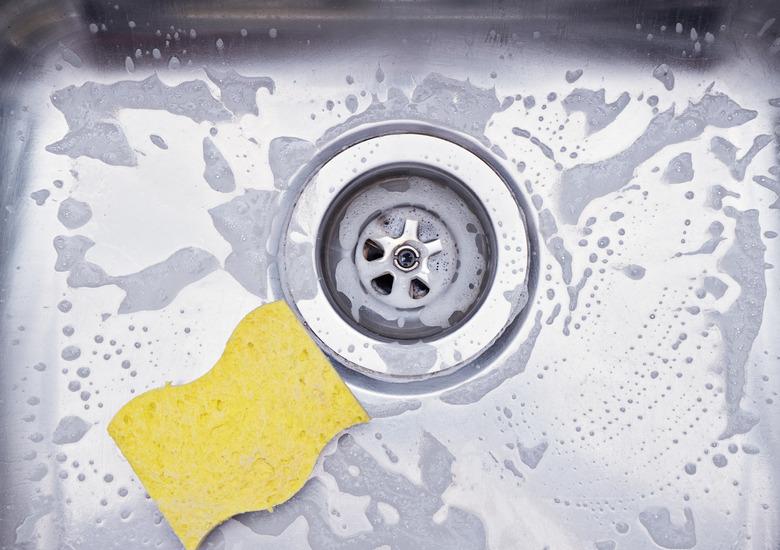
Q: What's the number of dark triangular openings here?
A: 3